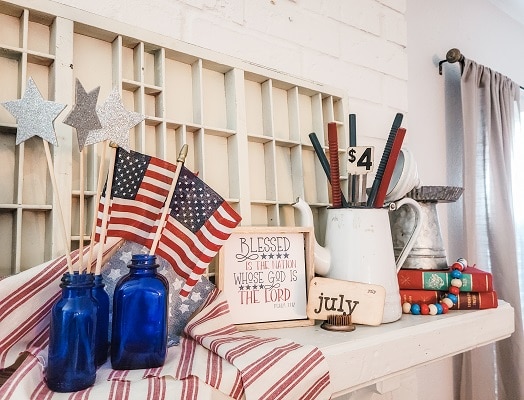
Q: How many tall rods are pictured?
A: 5